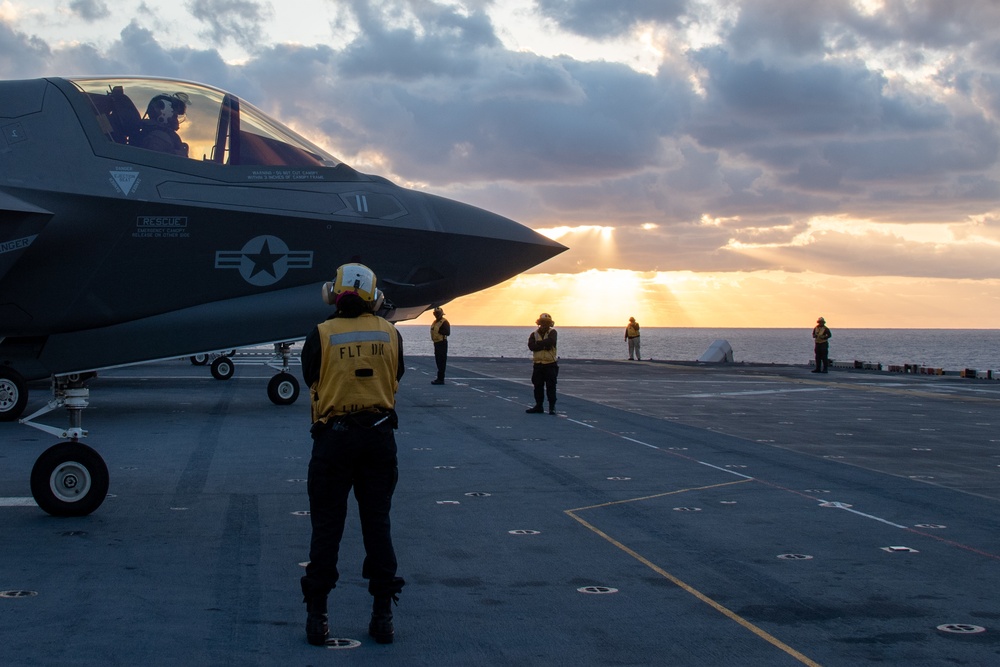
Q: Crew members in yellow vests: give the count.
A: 5